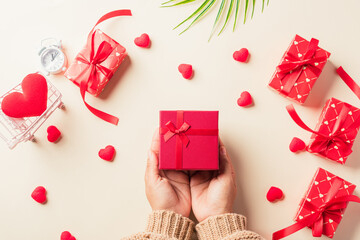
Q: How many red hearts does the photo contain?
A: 11